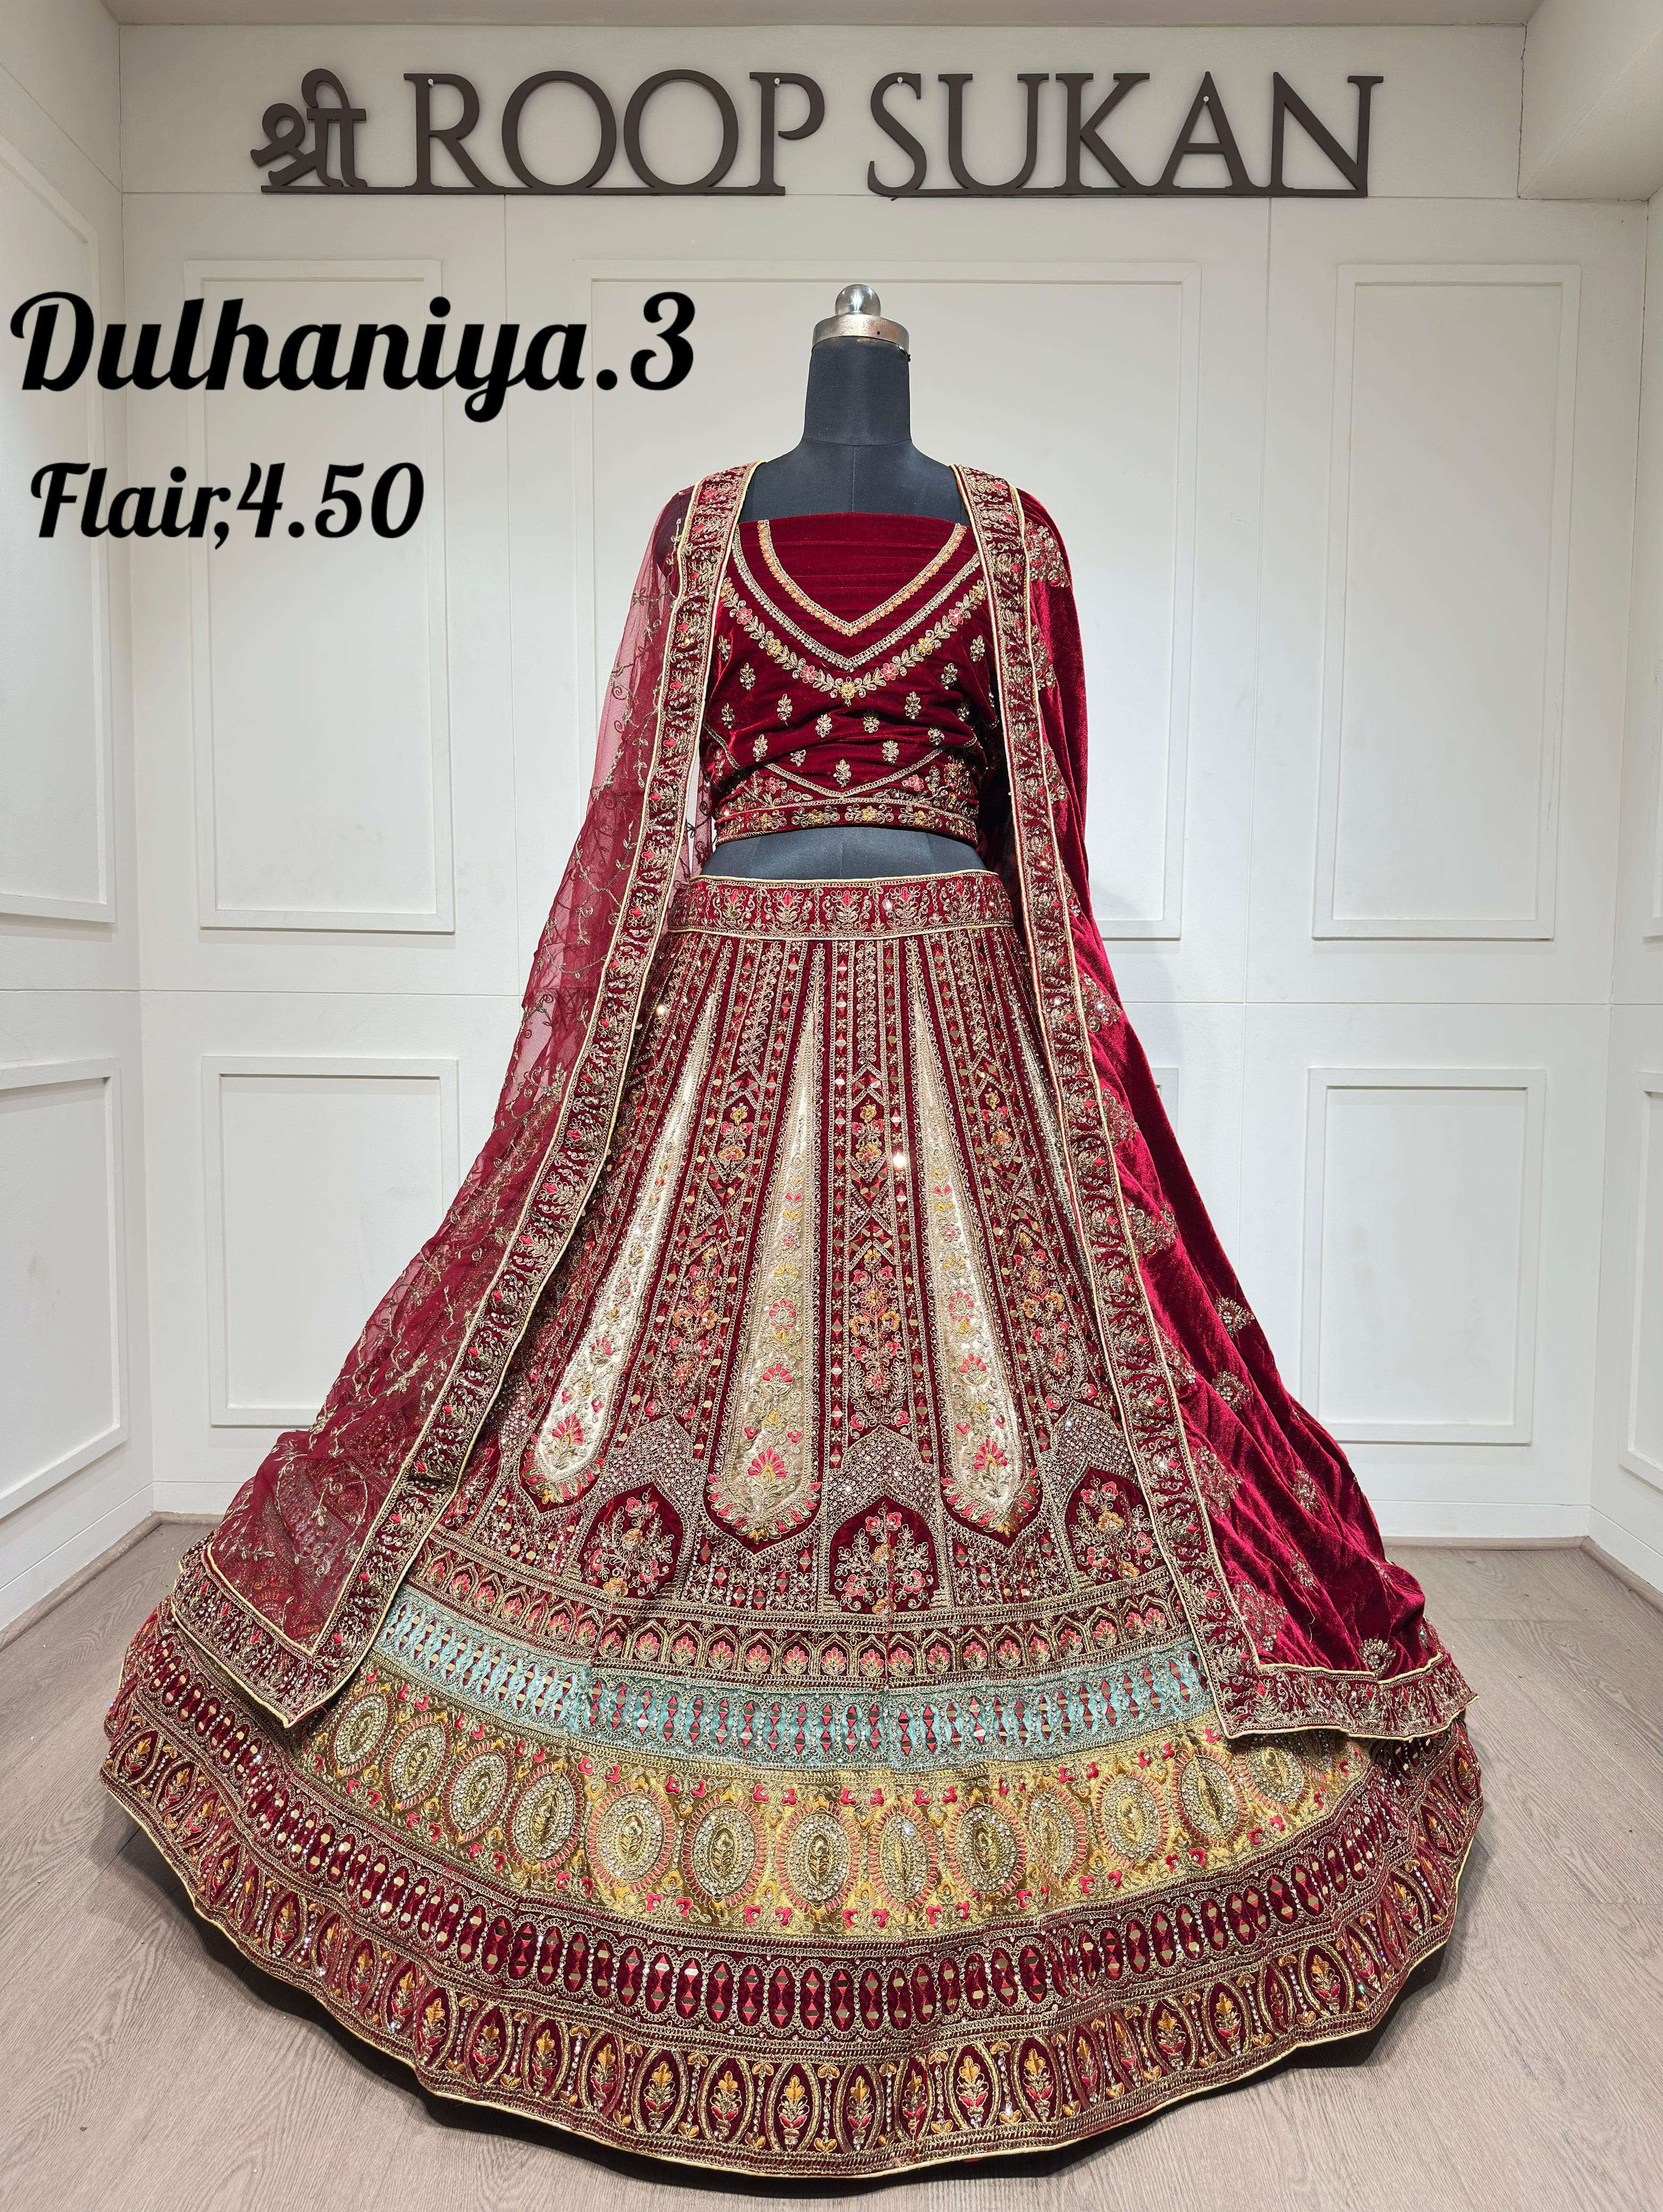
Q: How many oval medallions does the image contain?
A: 13